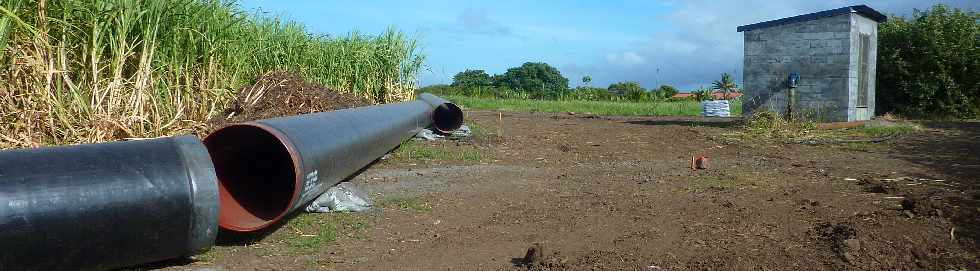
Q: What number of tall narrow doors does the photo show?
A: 1